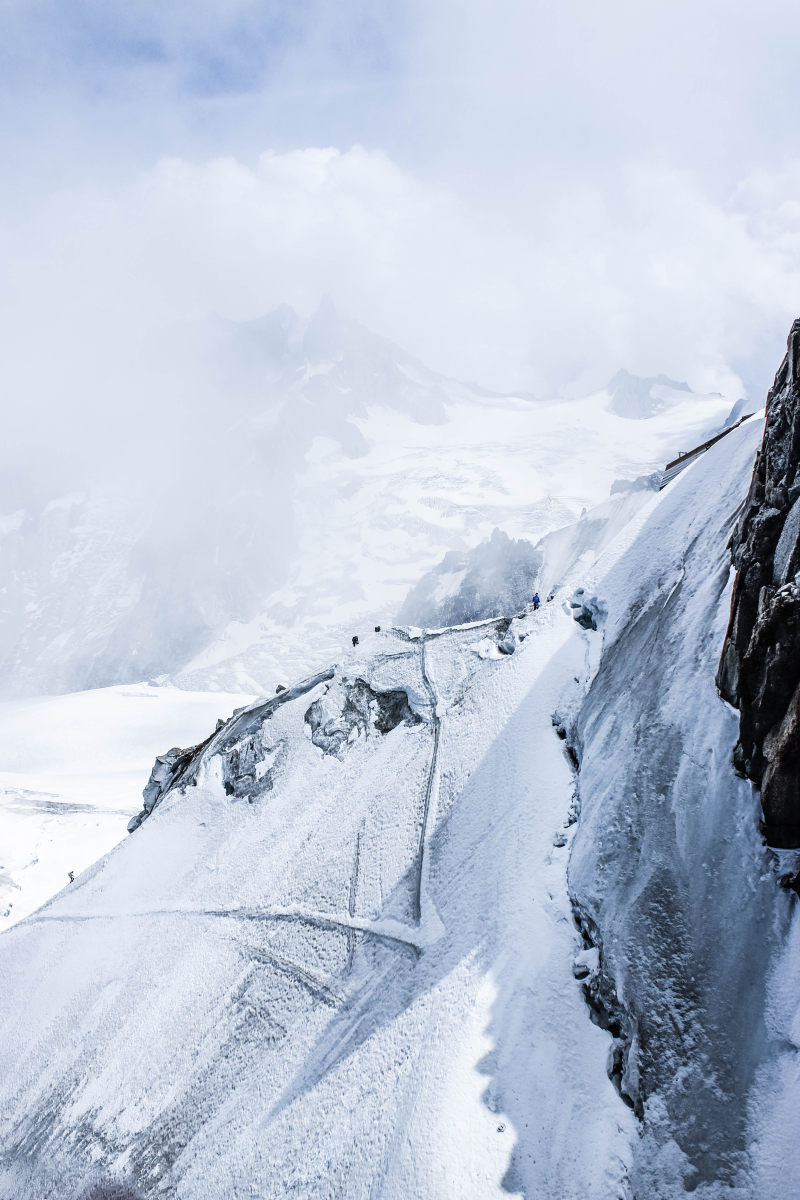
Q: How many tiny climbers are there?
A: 4